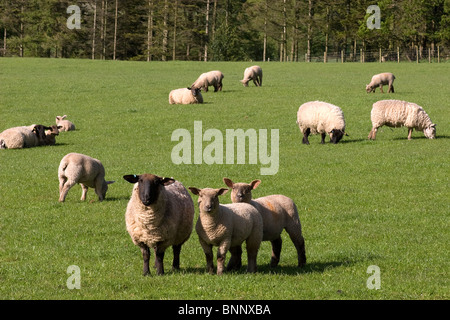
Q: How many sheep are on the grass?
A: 13